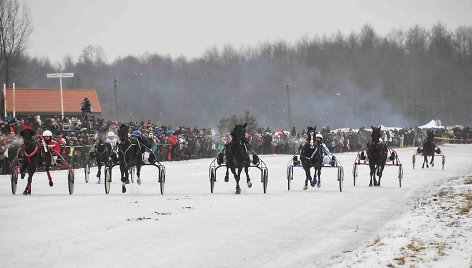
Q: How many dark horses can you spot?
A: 7